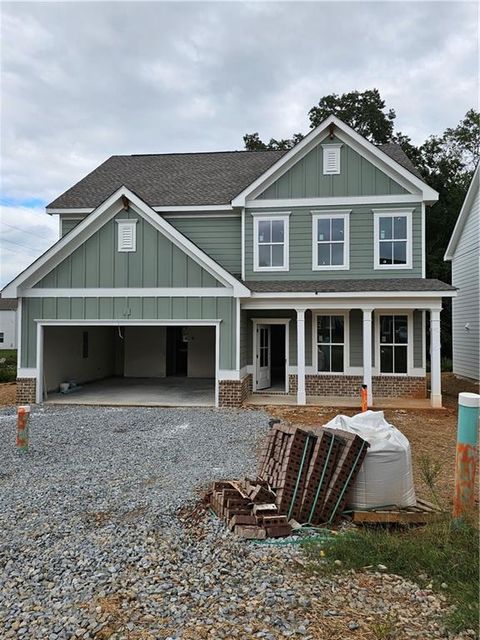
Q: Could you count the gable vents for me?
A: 2